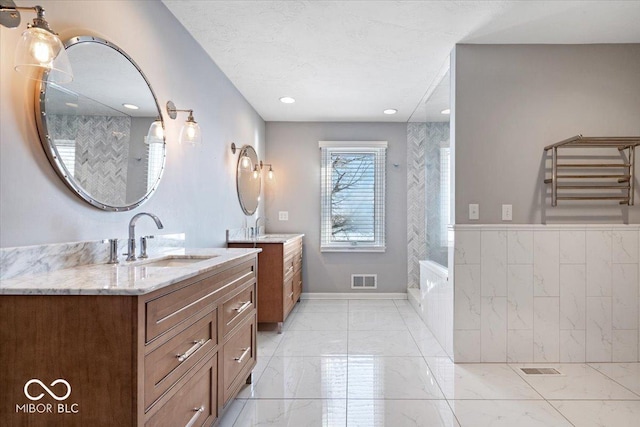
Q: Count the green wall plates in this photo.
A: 0